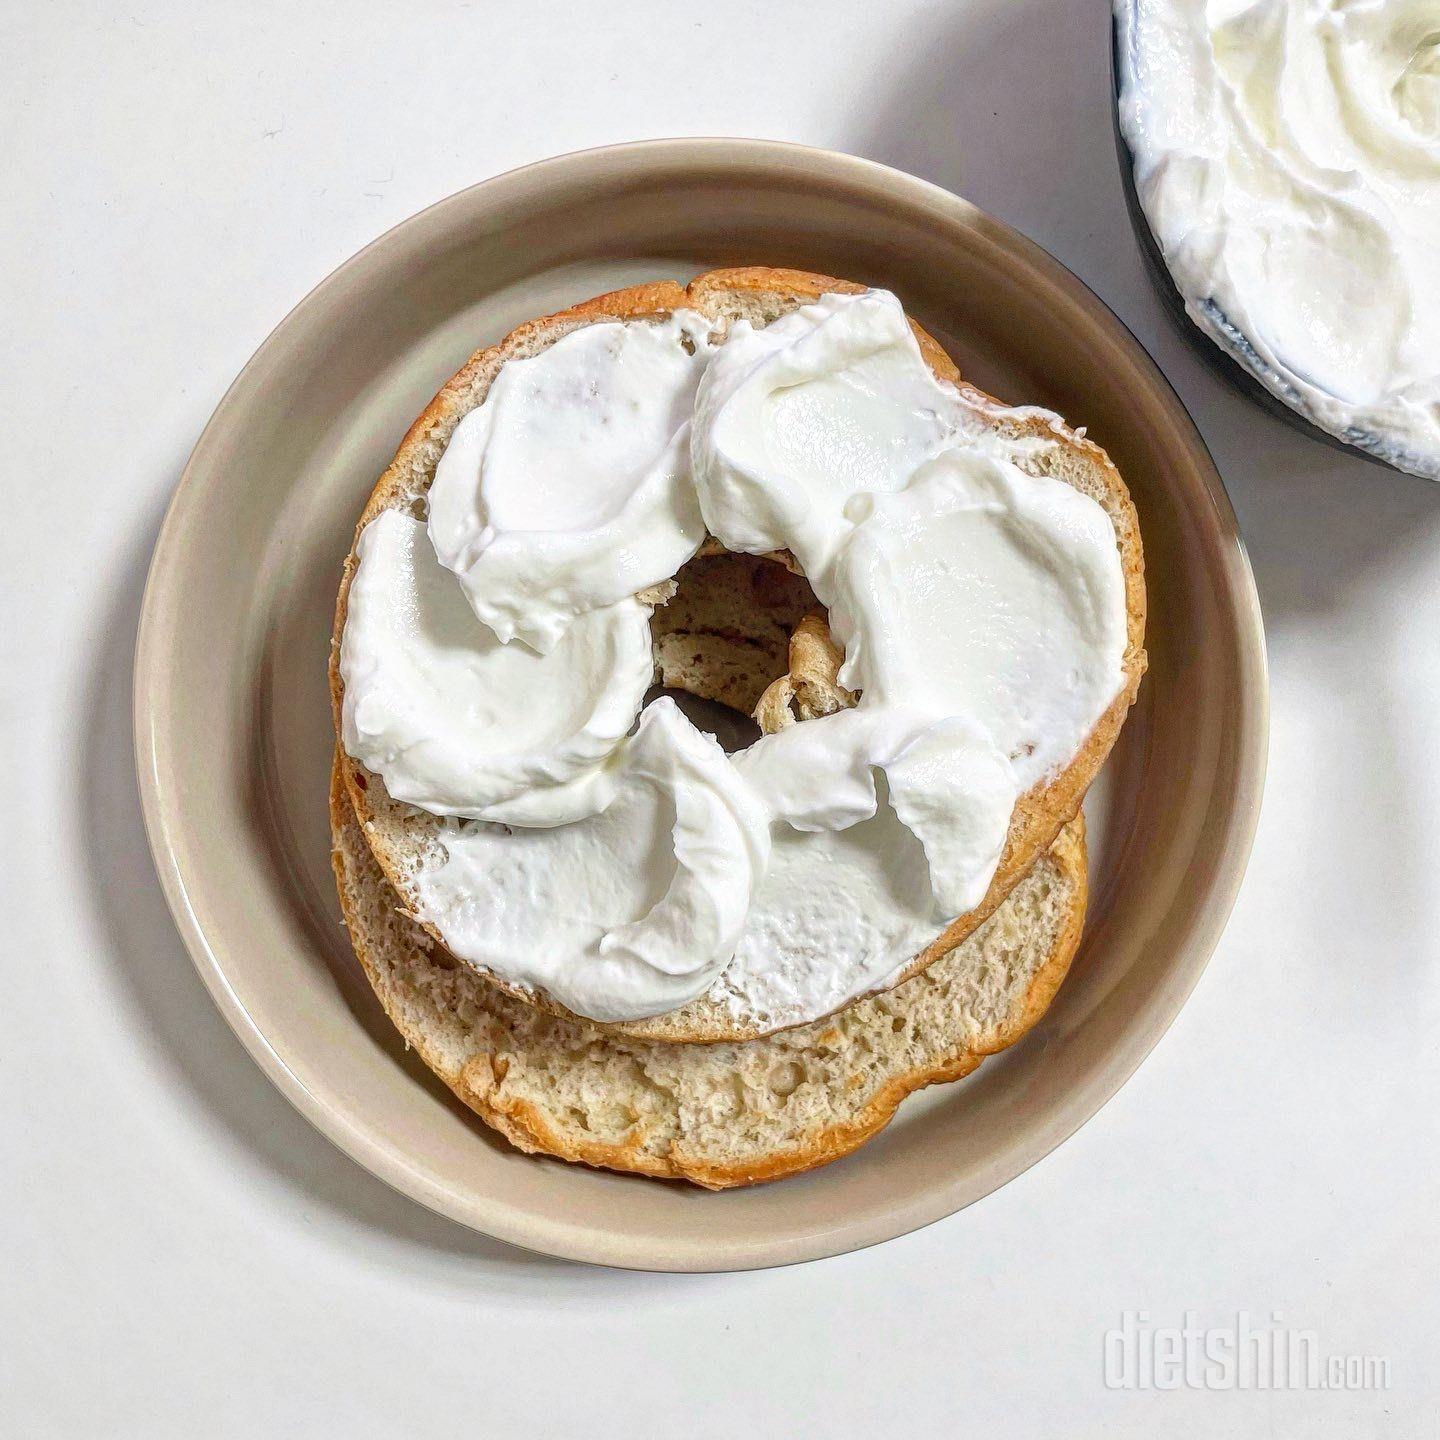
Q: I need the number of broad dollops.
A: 6